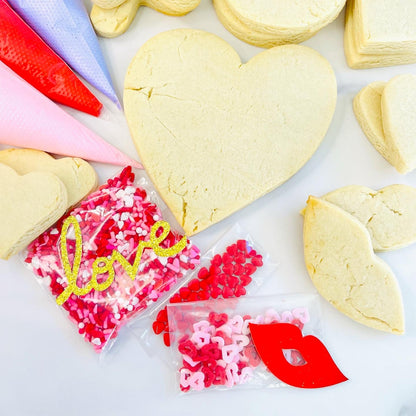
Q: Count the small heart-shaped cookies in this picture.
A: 4